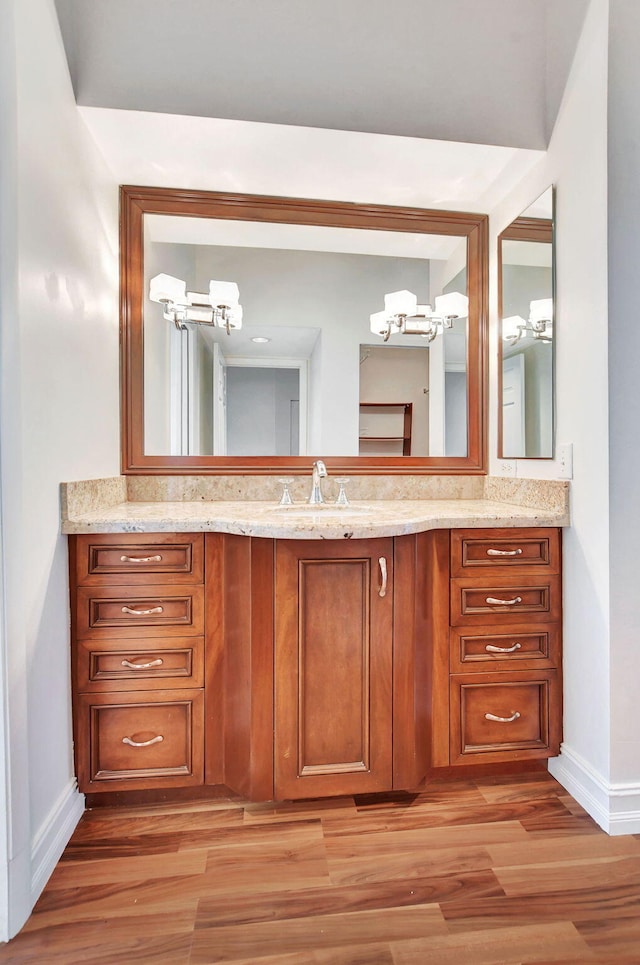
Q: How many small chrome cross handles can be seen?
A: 2